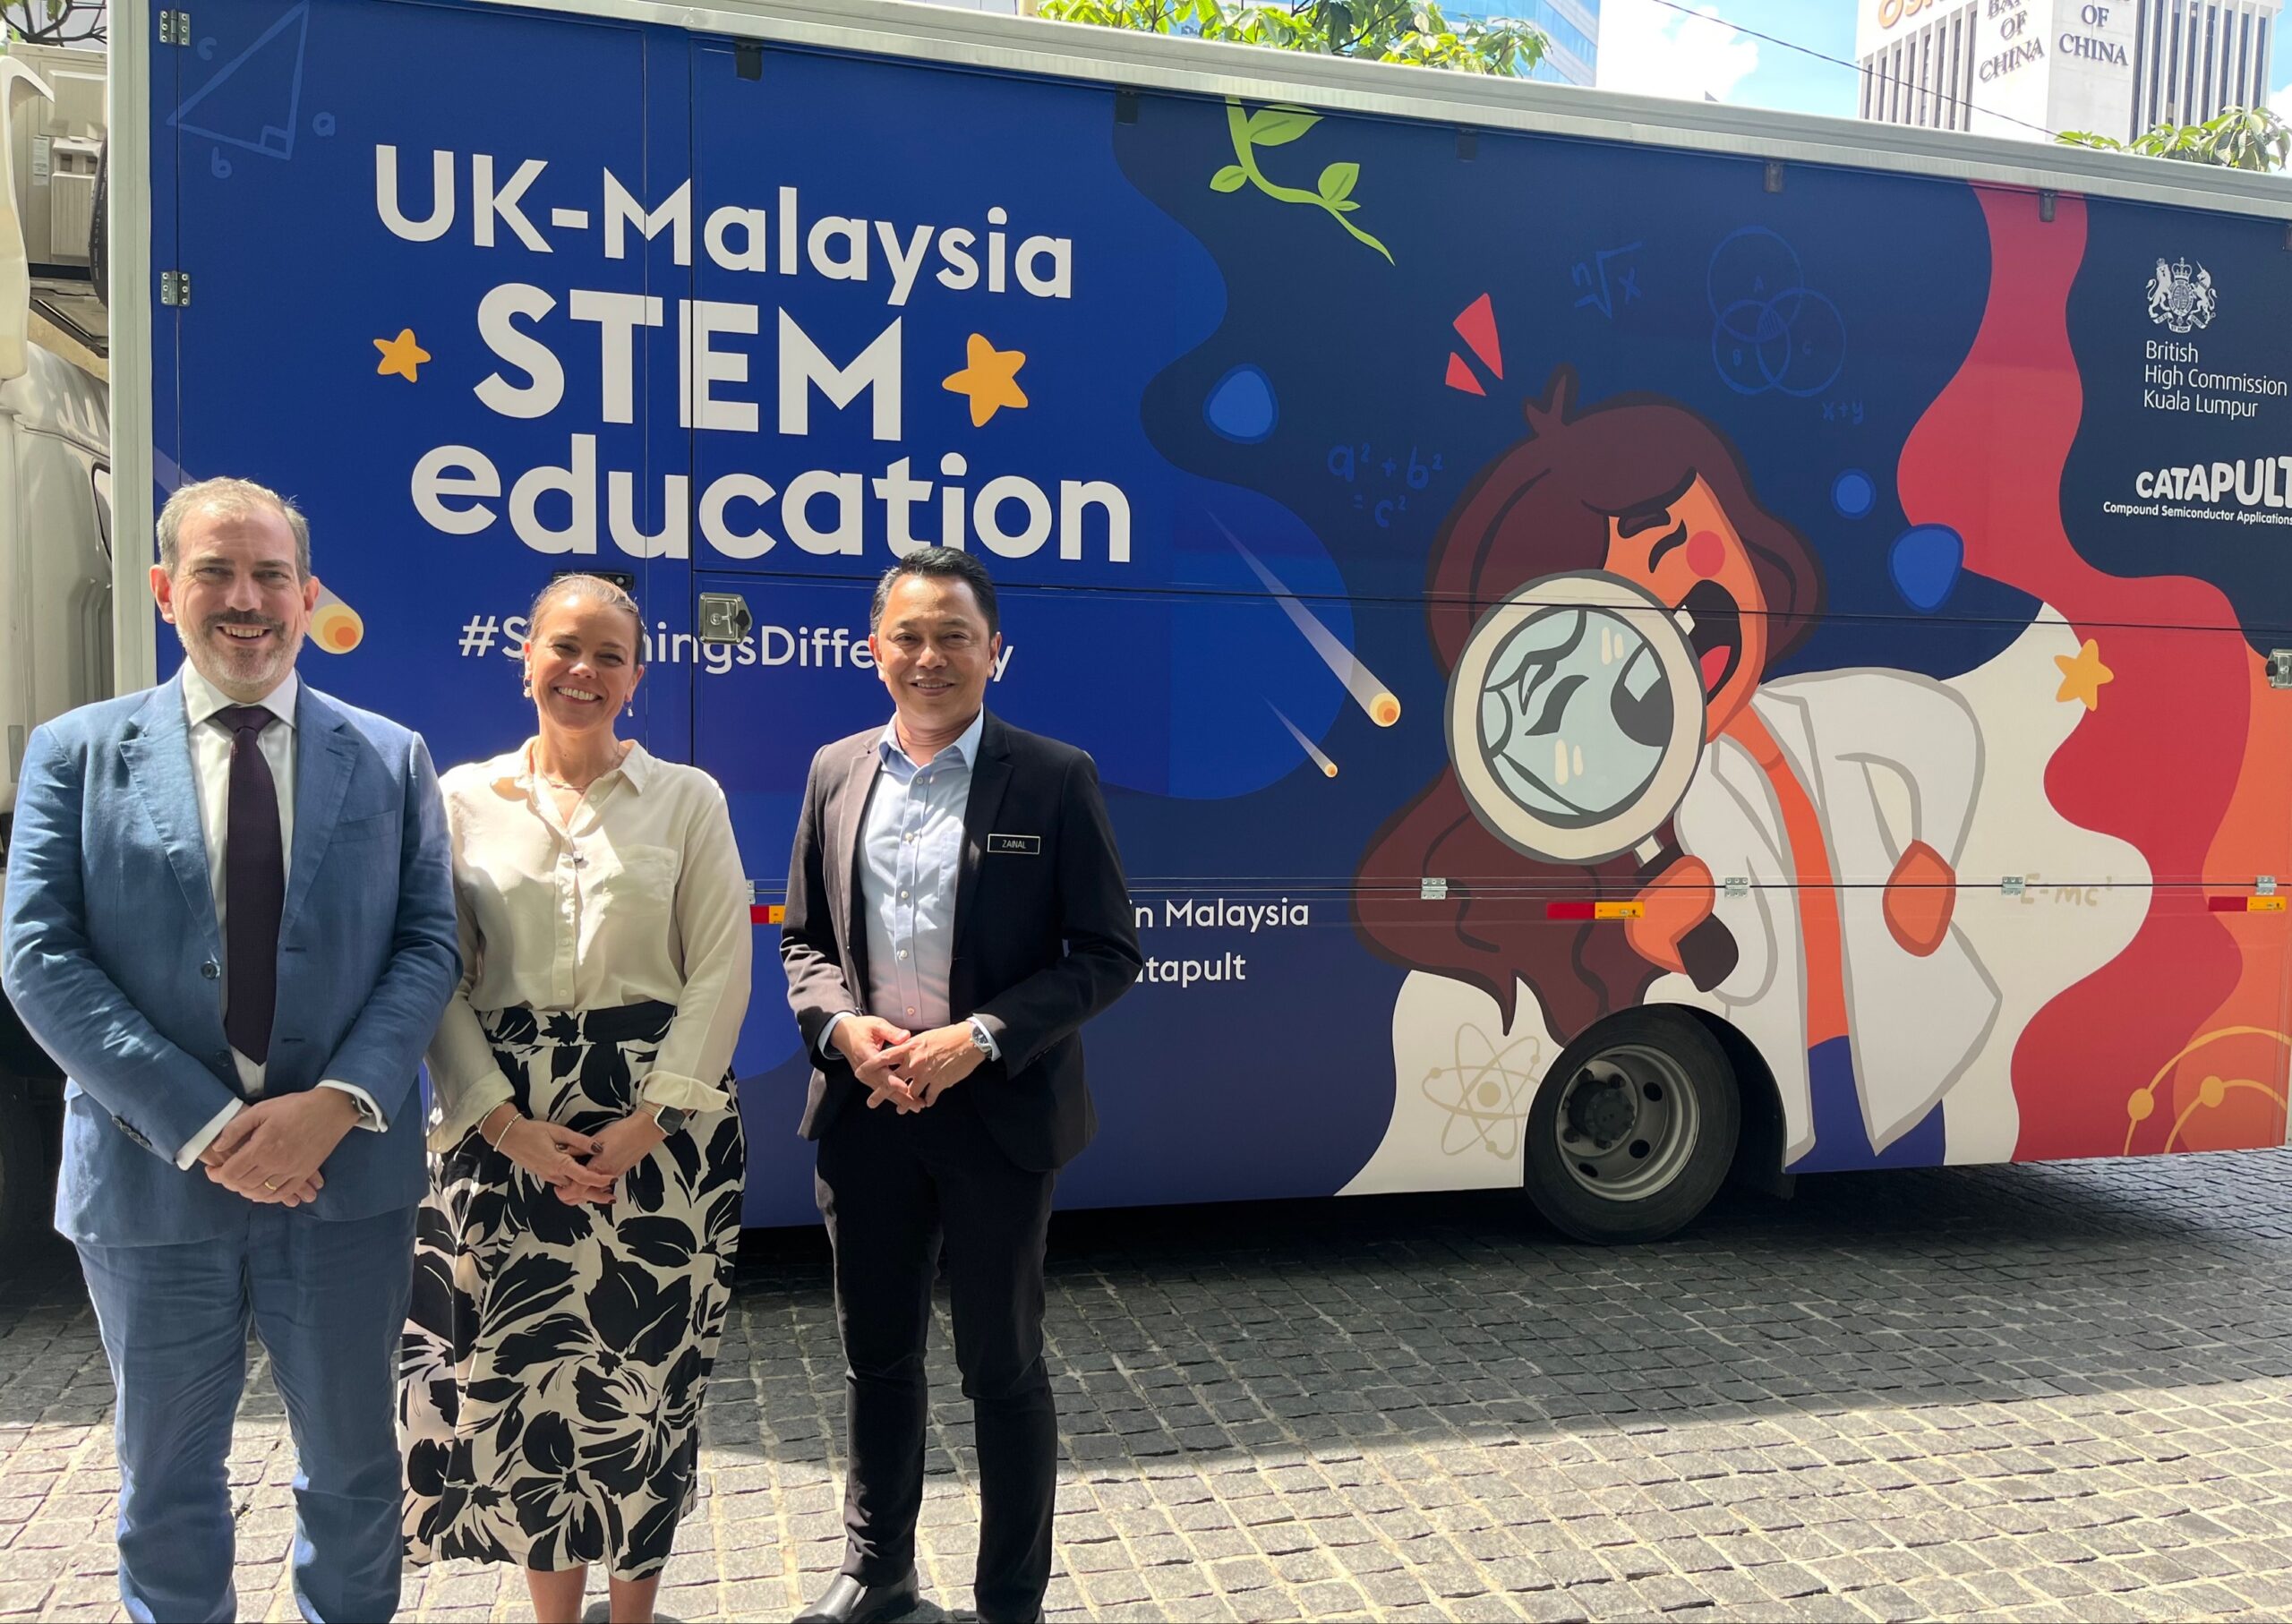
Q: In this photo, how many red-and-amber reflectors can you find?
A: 3